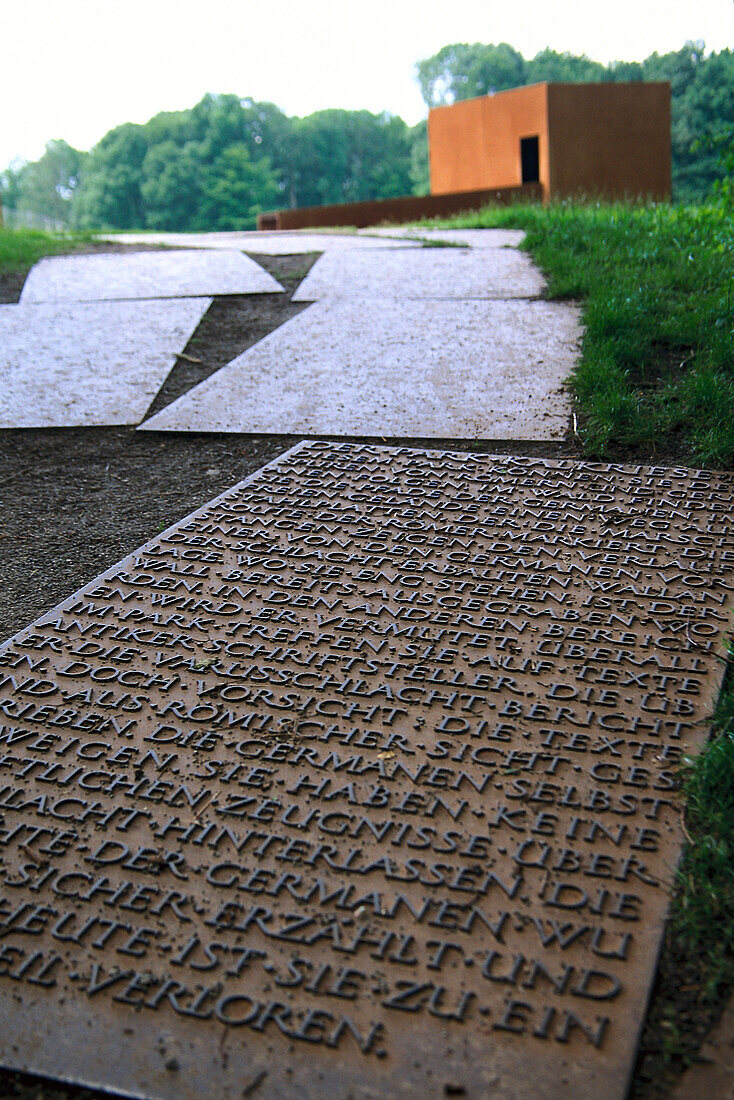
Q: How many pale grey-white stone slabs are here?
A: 6